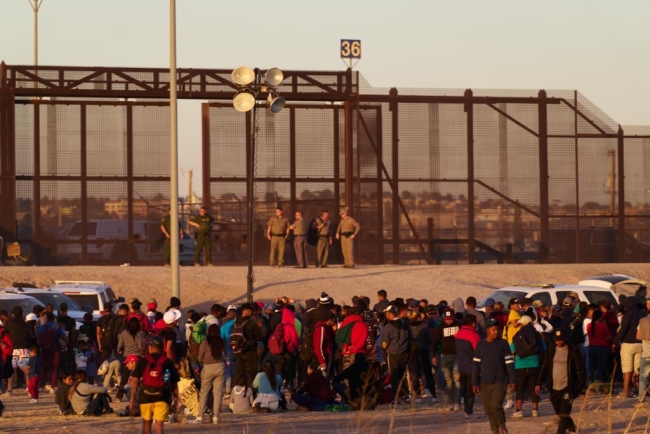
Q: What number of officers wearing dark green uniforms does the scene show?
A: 2